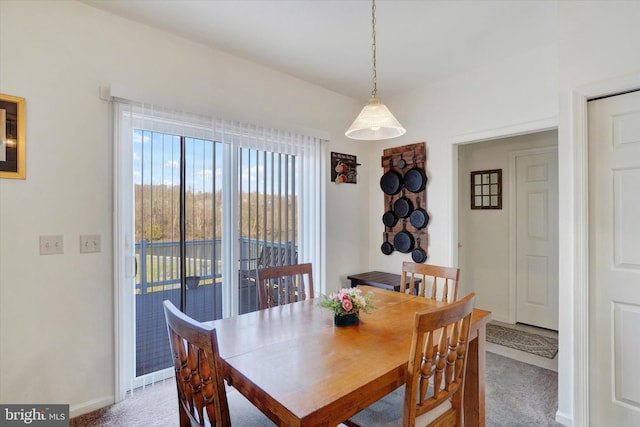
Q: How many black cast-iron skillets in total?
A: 9